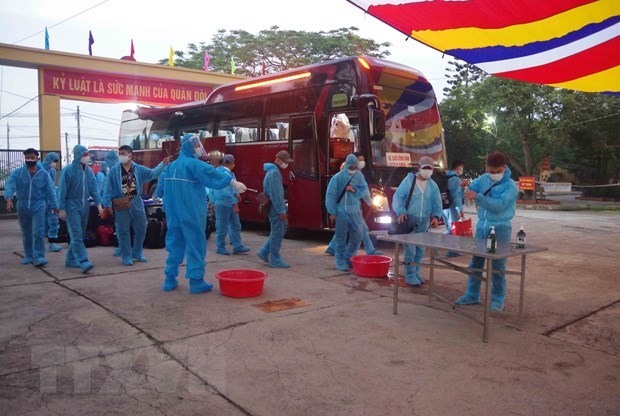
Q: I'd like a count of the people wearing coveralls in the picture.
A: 13